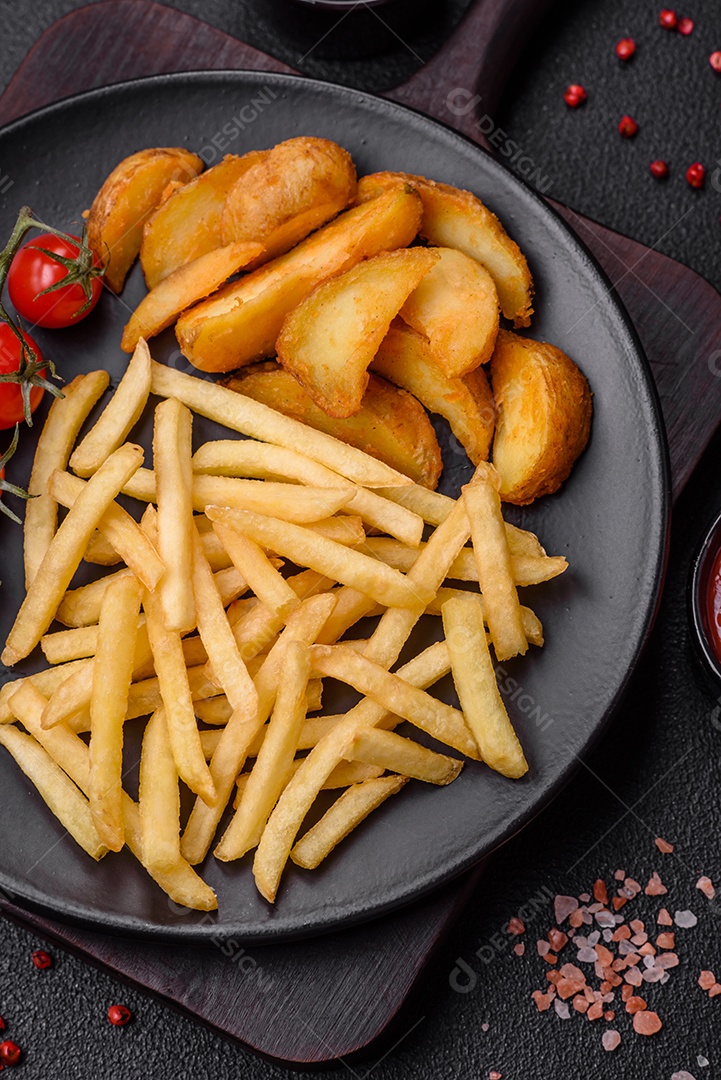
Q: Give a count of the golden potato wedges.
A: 11